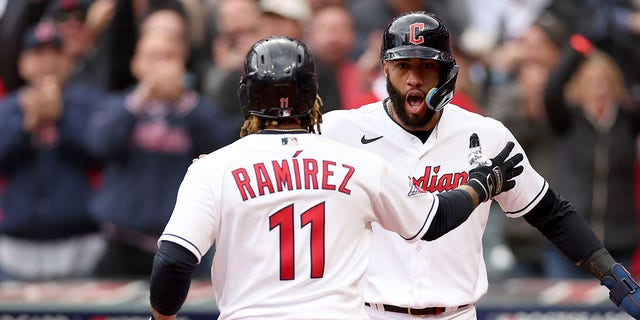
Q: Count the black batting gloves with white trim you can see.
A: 1